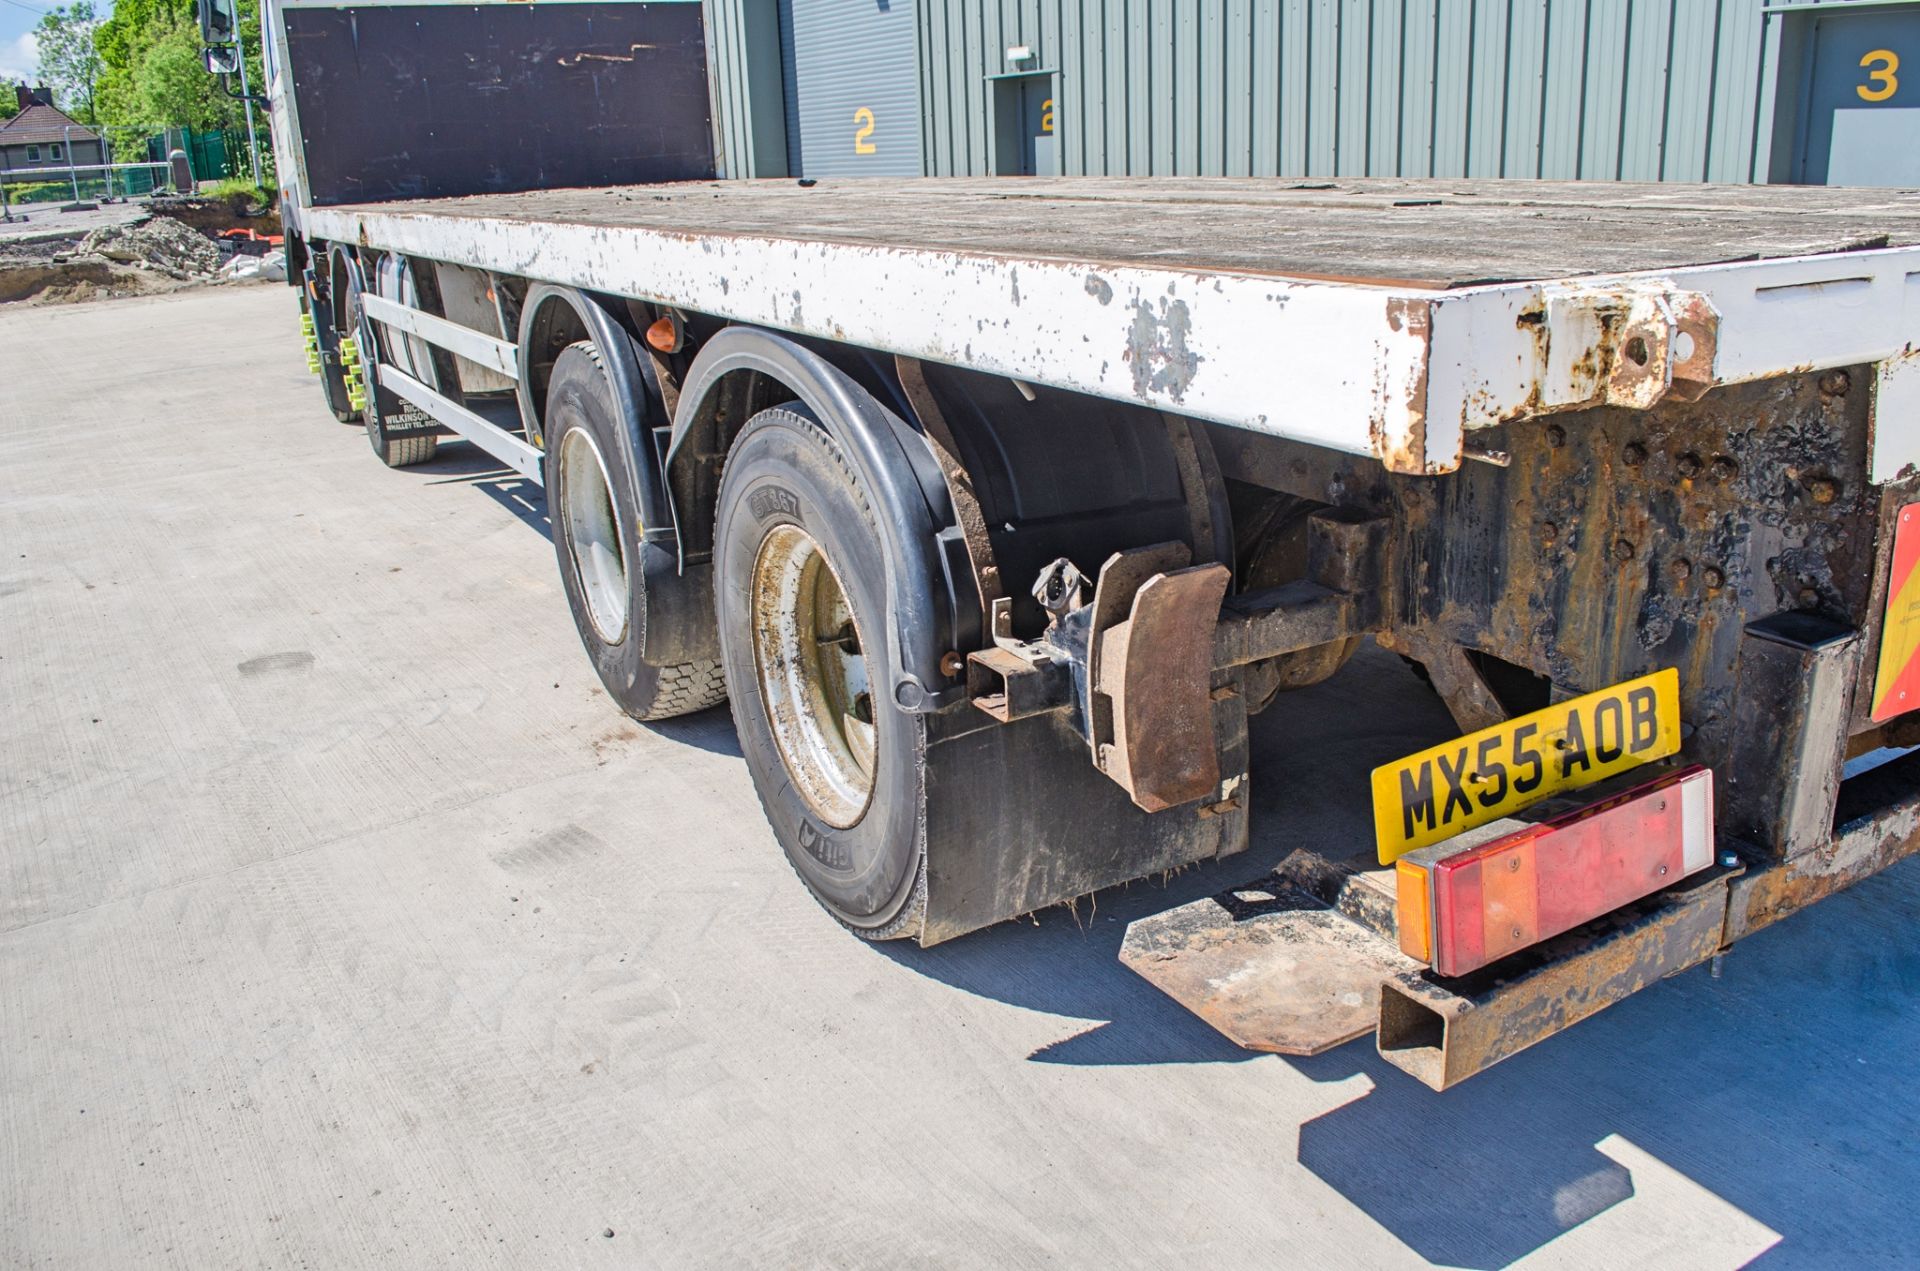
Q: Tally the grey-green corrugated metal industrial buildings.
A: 1